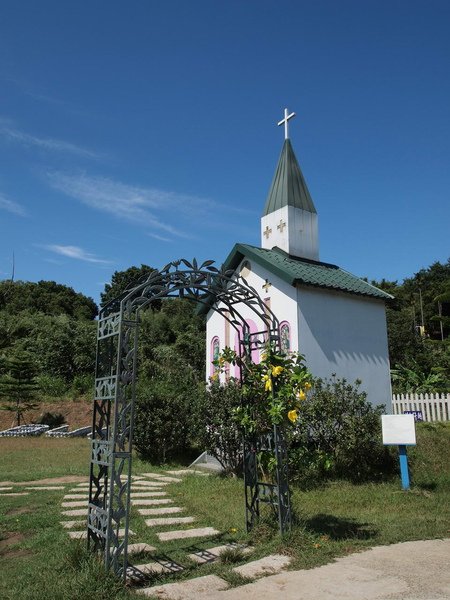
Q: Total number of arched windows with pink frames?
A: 2